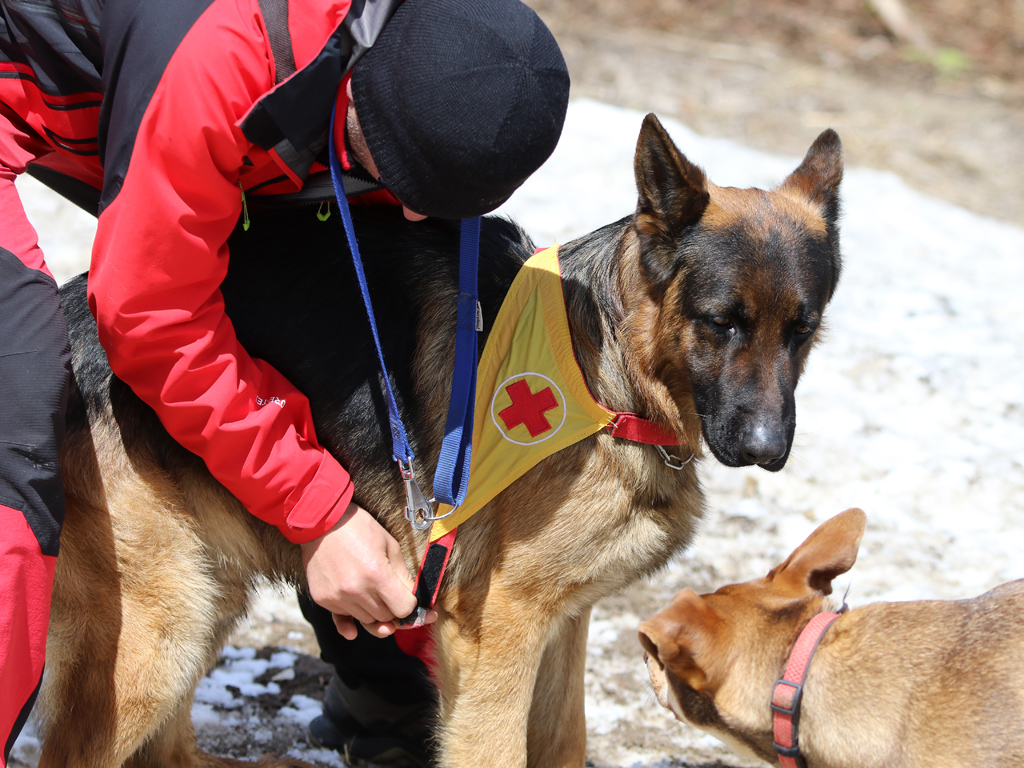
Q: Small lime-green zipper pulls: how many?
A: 2